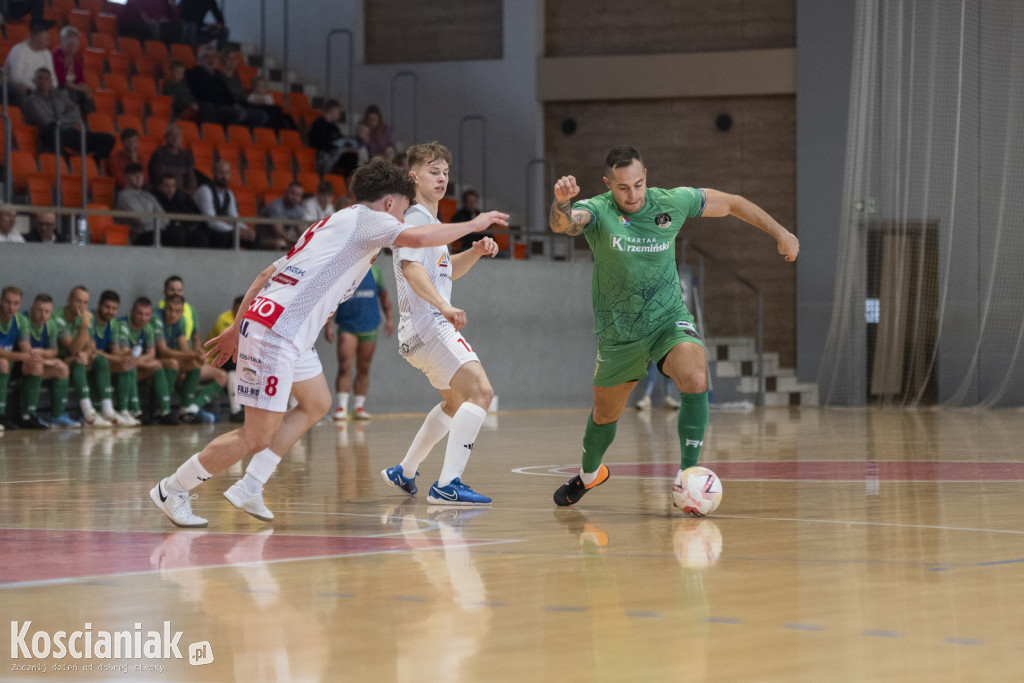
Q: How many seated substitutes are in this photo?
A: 8